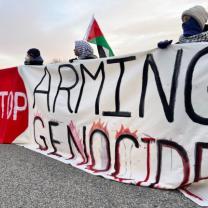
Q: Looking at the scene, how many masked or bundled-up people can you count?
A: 3